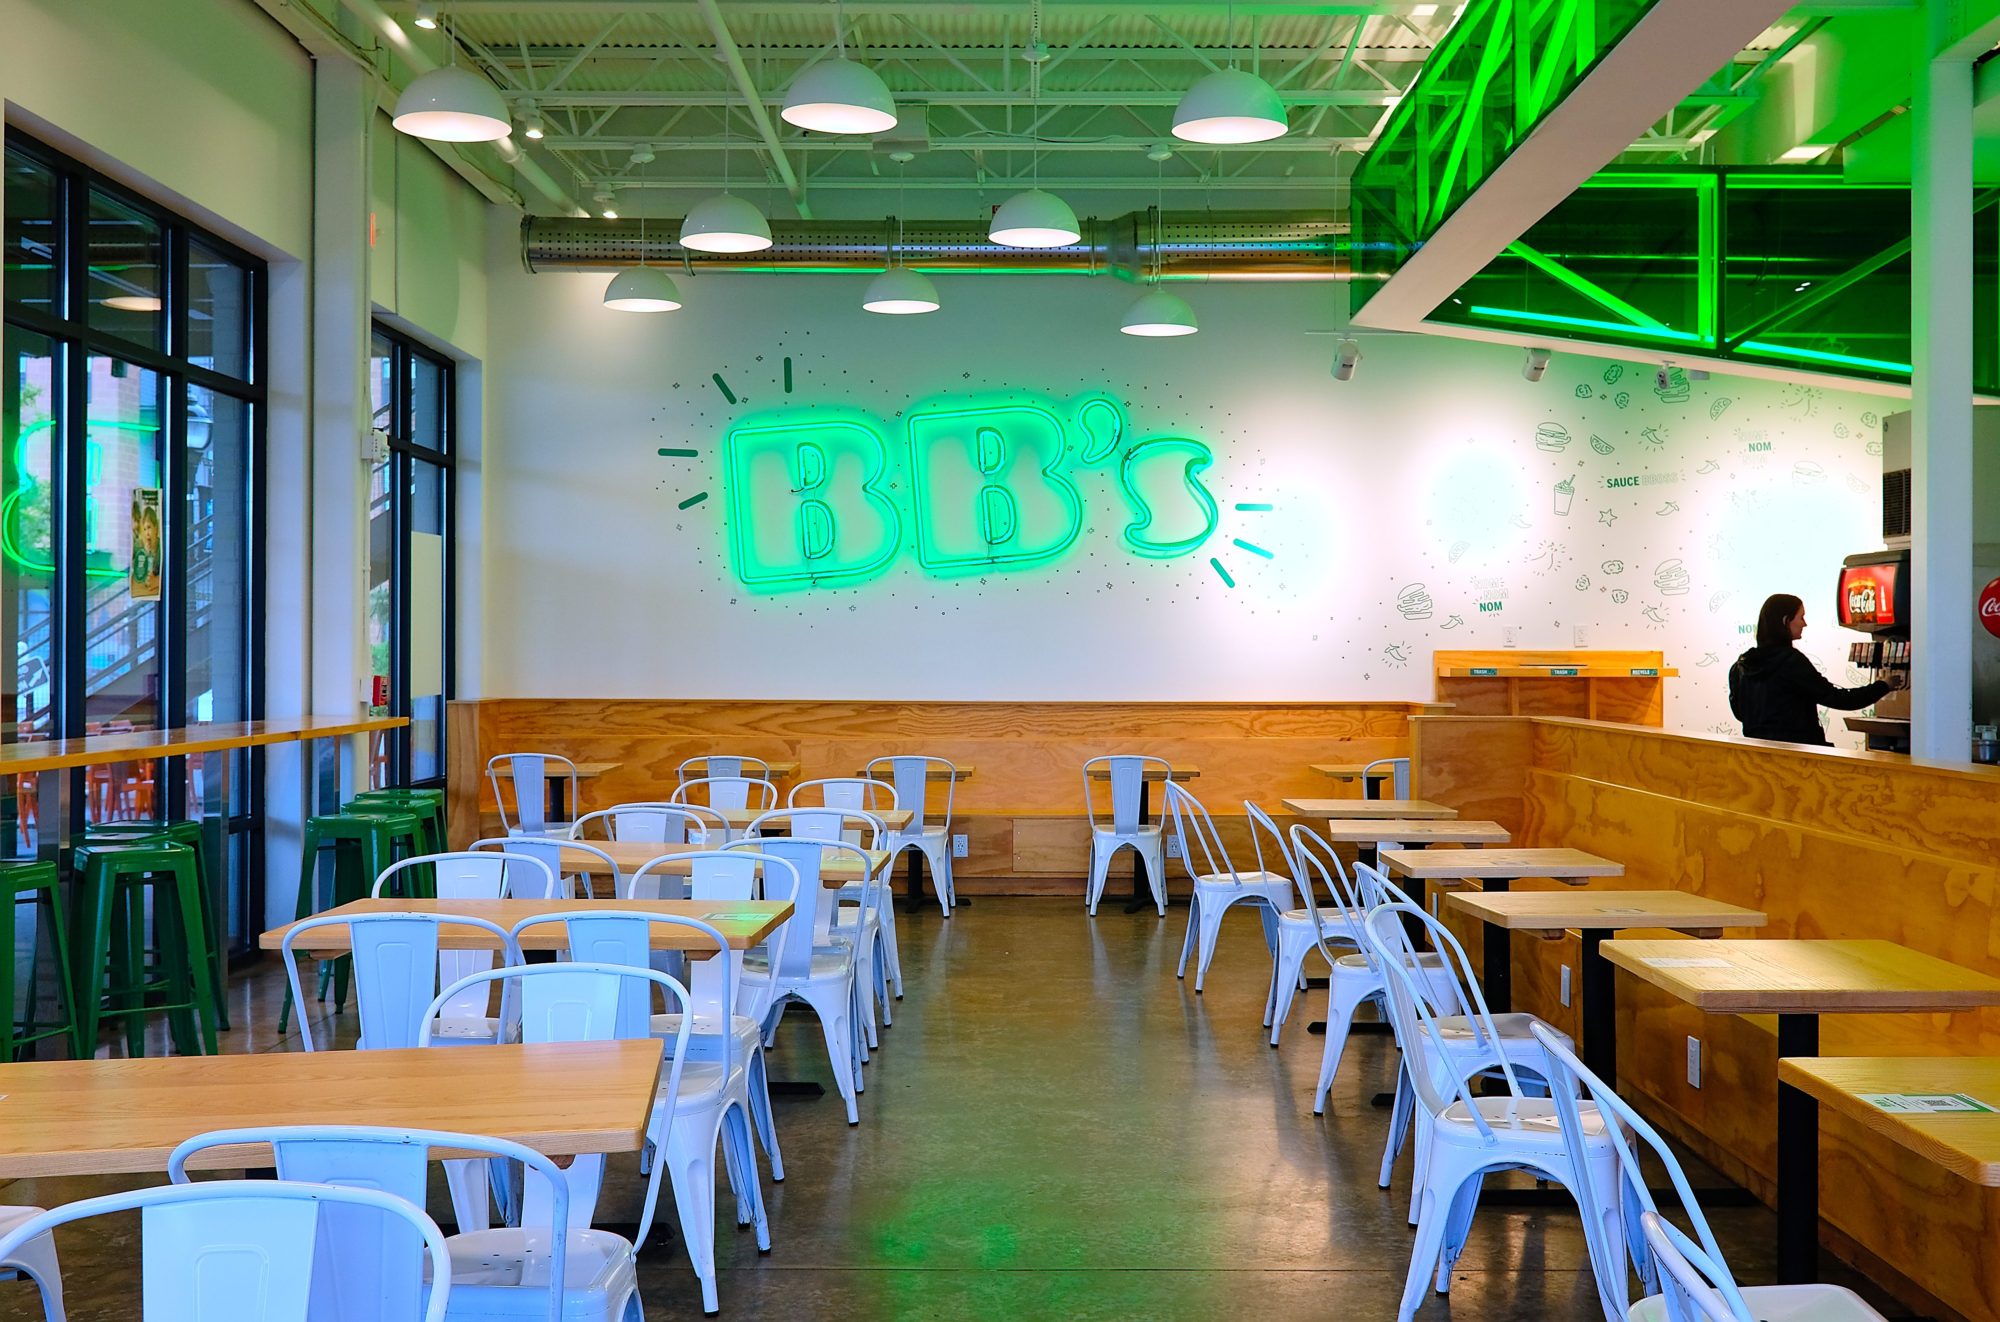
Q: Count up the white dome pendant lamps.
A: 8